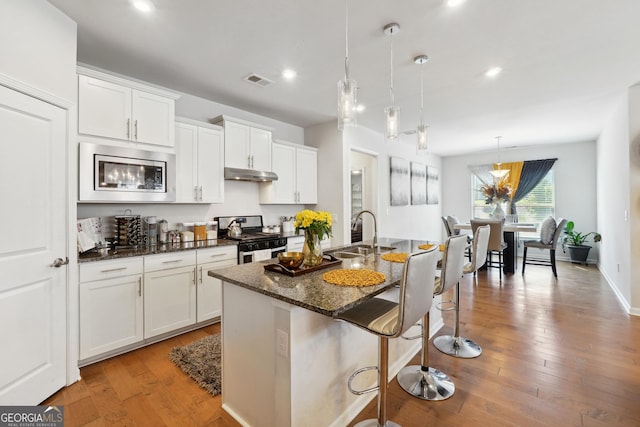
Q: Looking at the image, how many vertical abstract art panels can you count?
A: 3